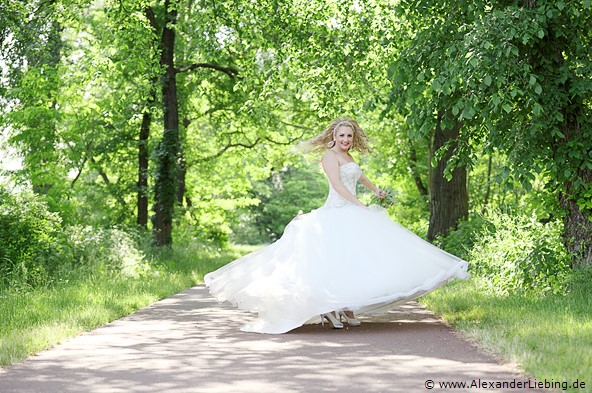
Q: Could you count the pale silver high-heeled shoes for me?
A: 2